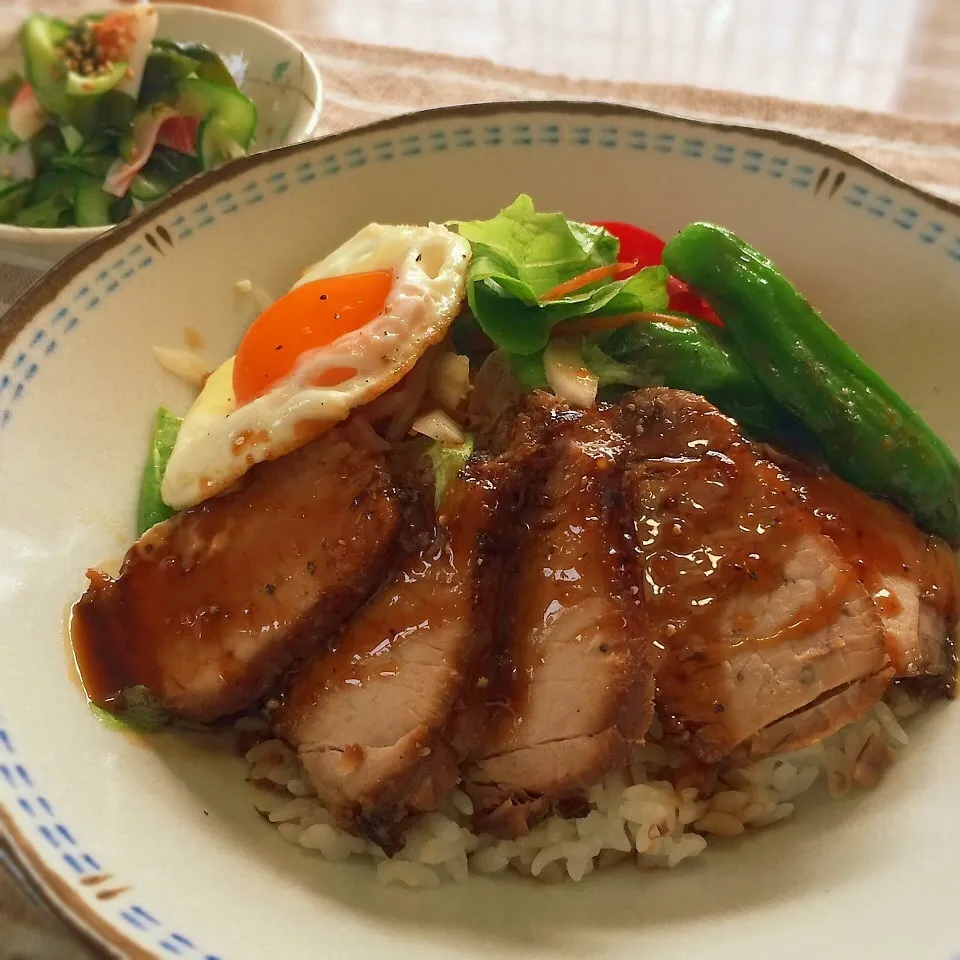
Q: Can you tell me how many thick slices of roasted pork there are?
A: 5